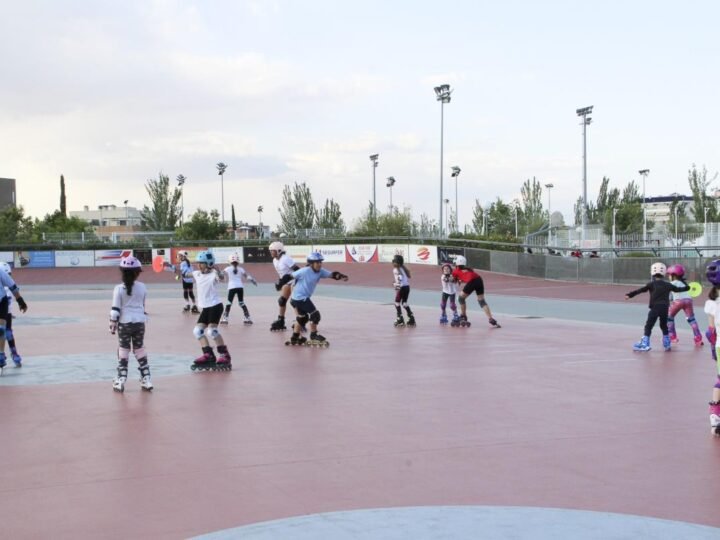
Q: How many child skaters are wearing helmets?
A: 13